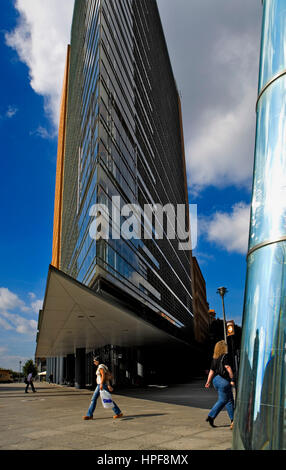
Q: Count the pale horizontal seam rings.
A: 2